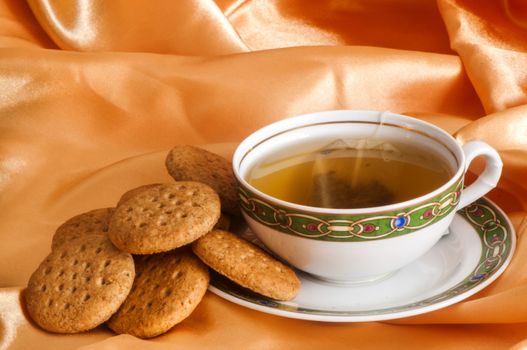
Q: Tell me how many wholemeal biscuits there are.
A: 7